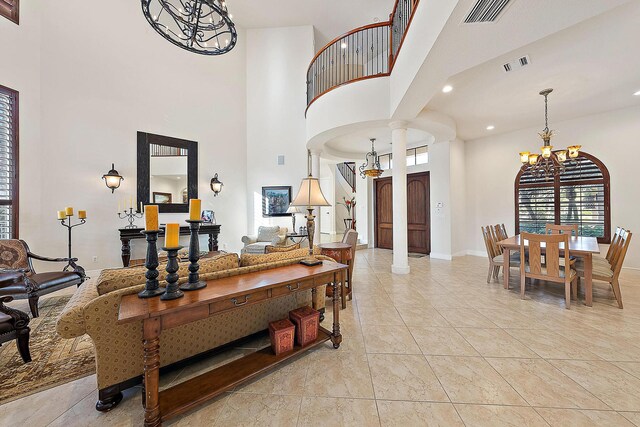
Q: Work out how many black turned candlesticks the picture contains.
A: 3